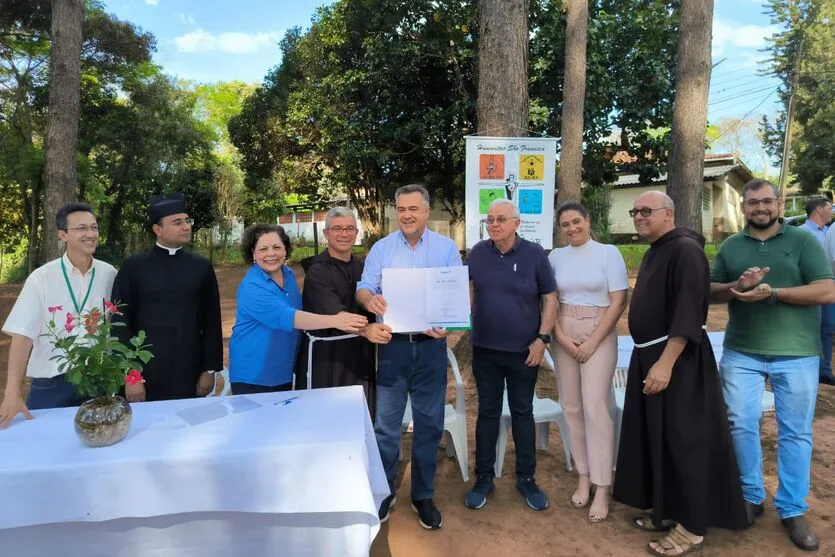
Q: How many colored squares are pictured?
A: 4